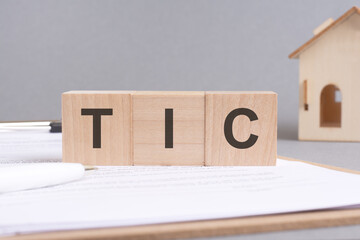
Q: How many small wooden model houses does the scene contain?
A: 1